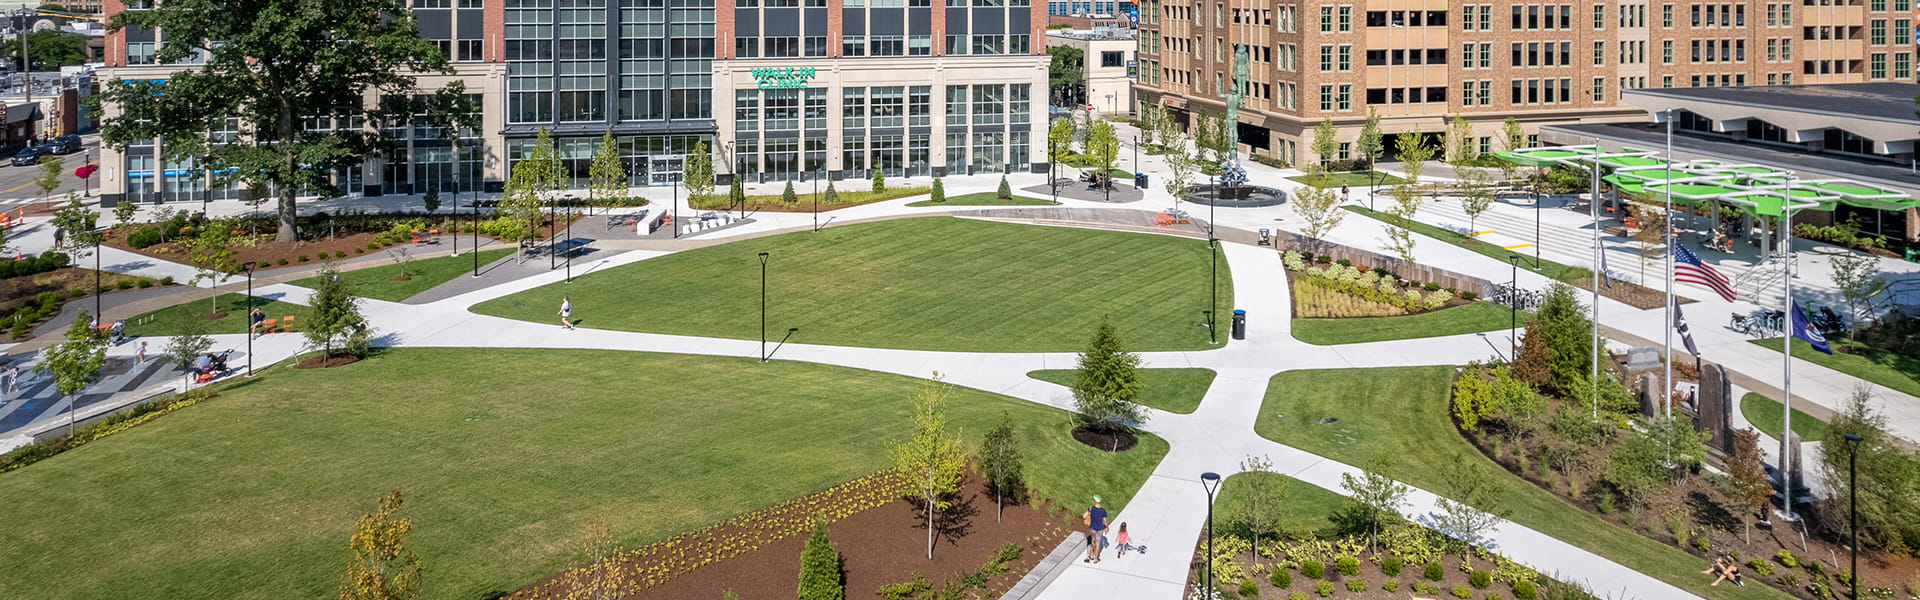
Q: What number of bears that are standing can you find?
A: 0